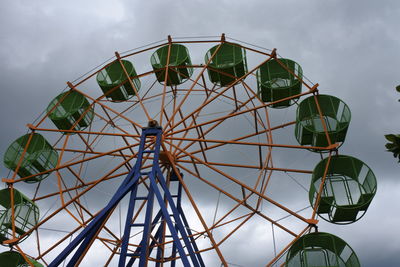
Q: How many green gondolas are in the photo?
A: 11